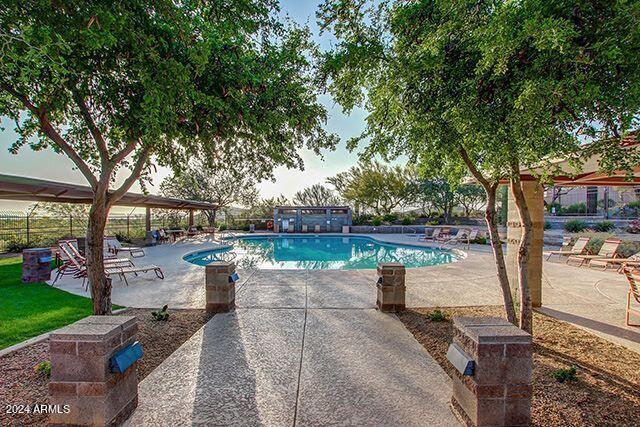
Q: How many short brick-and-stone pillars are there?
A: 5